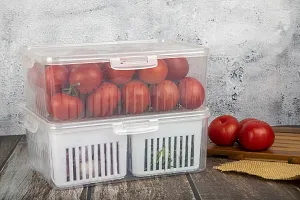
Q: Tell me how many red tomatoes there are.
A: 13